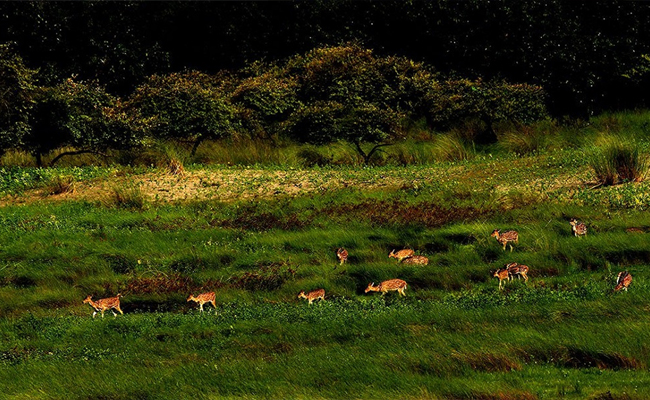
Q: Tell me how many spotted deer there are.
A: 12